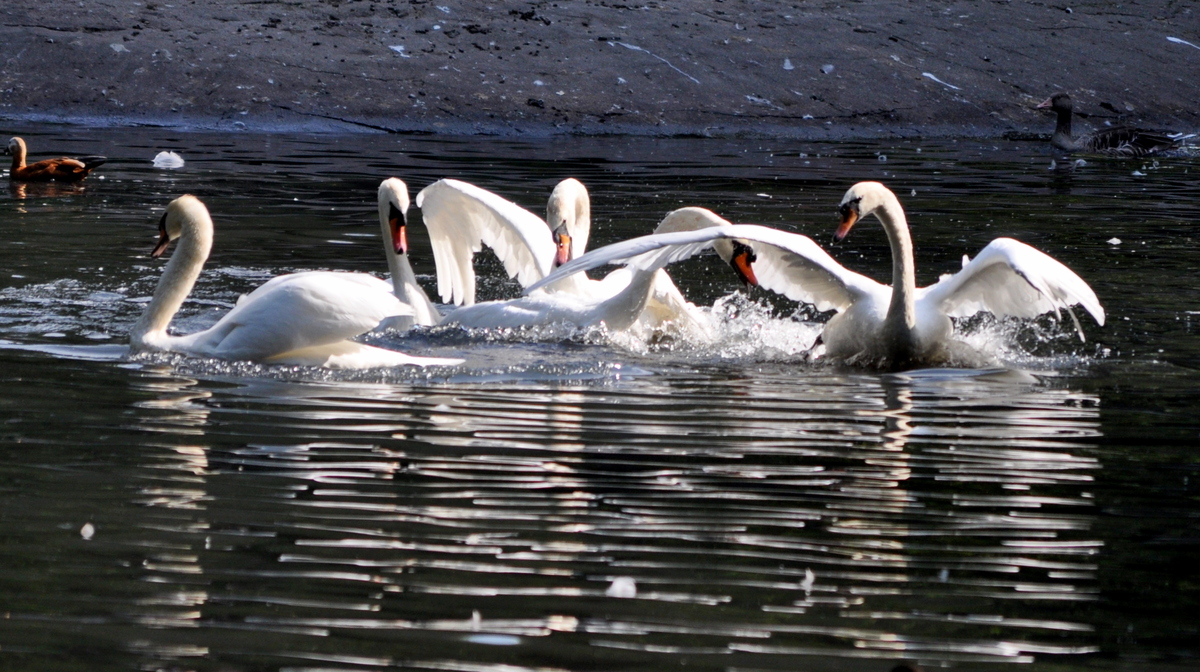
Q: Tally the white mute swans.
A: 5